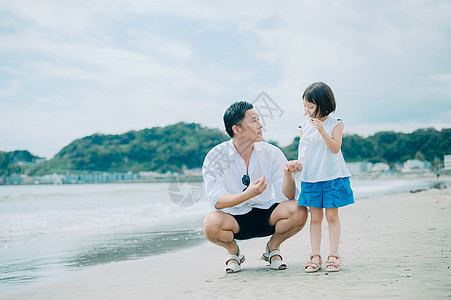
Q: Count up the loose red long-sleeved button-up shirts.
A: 0